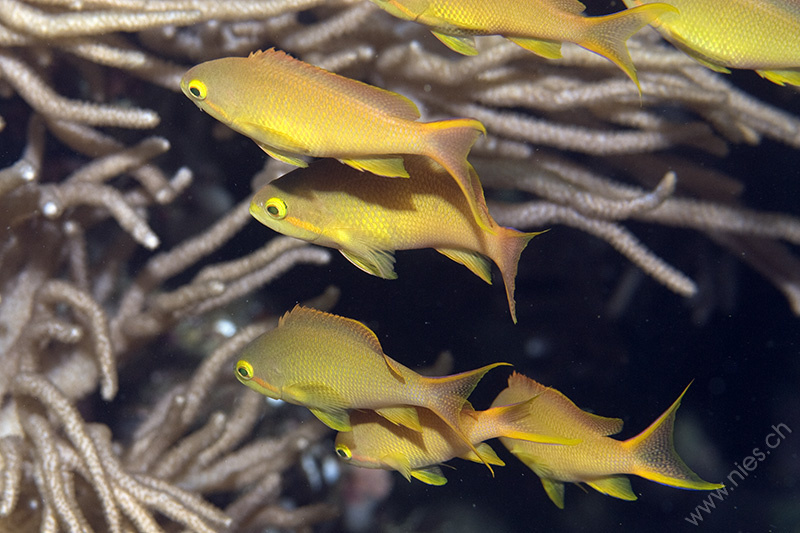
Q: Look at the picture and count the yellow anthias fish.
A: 7